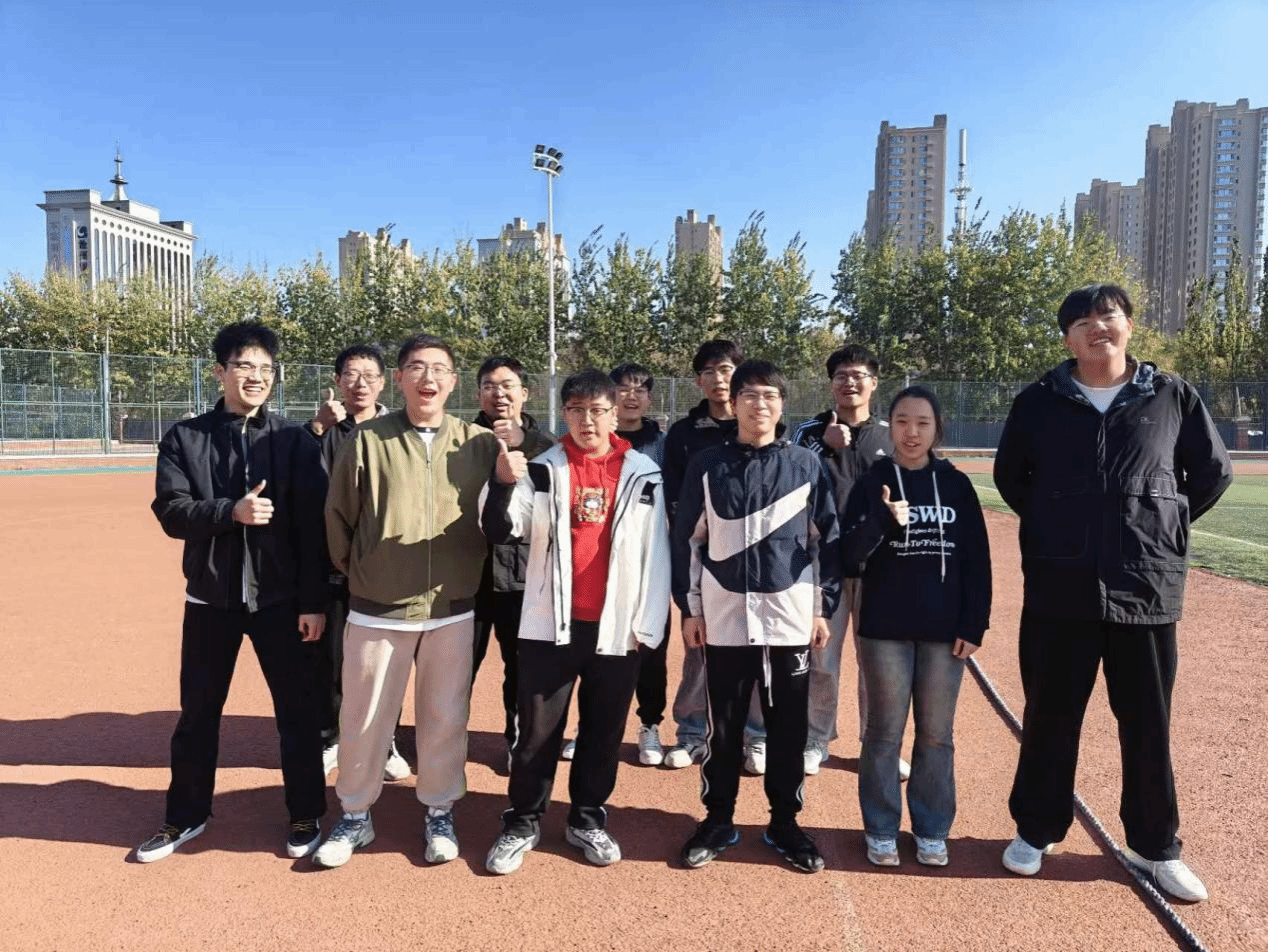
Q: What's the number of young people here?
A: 11